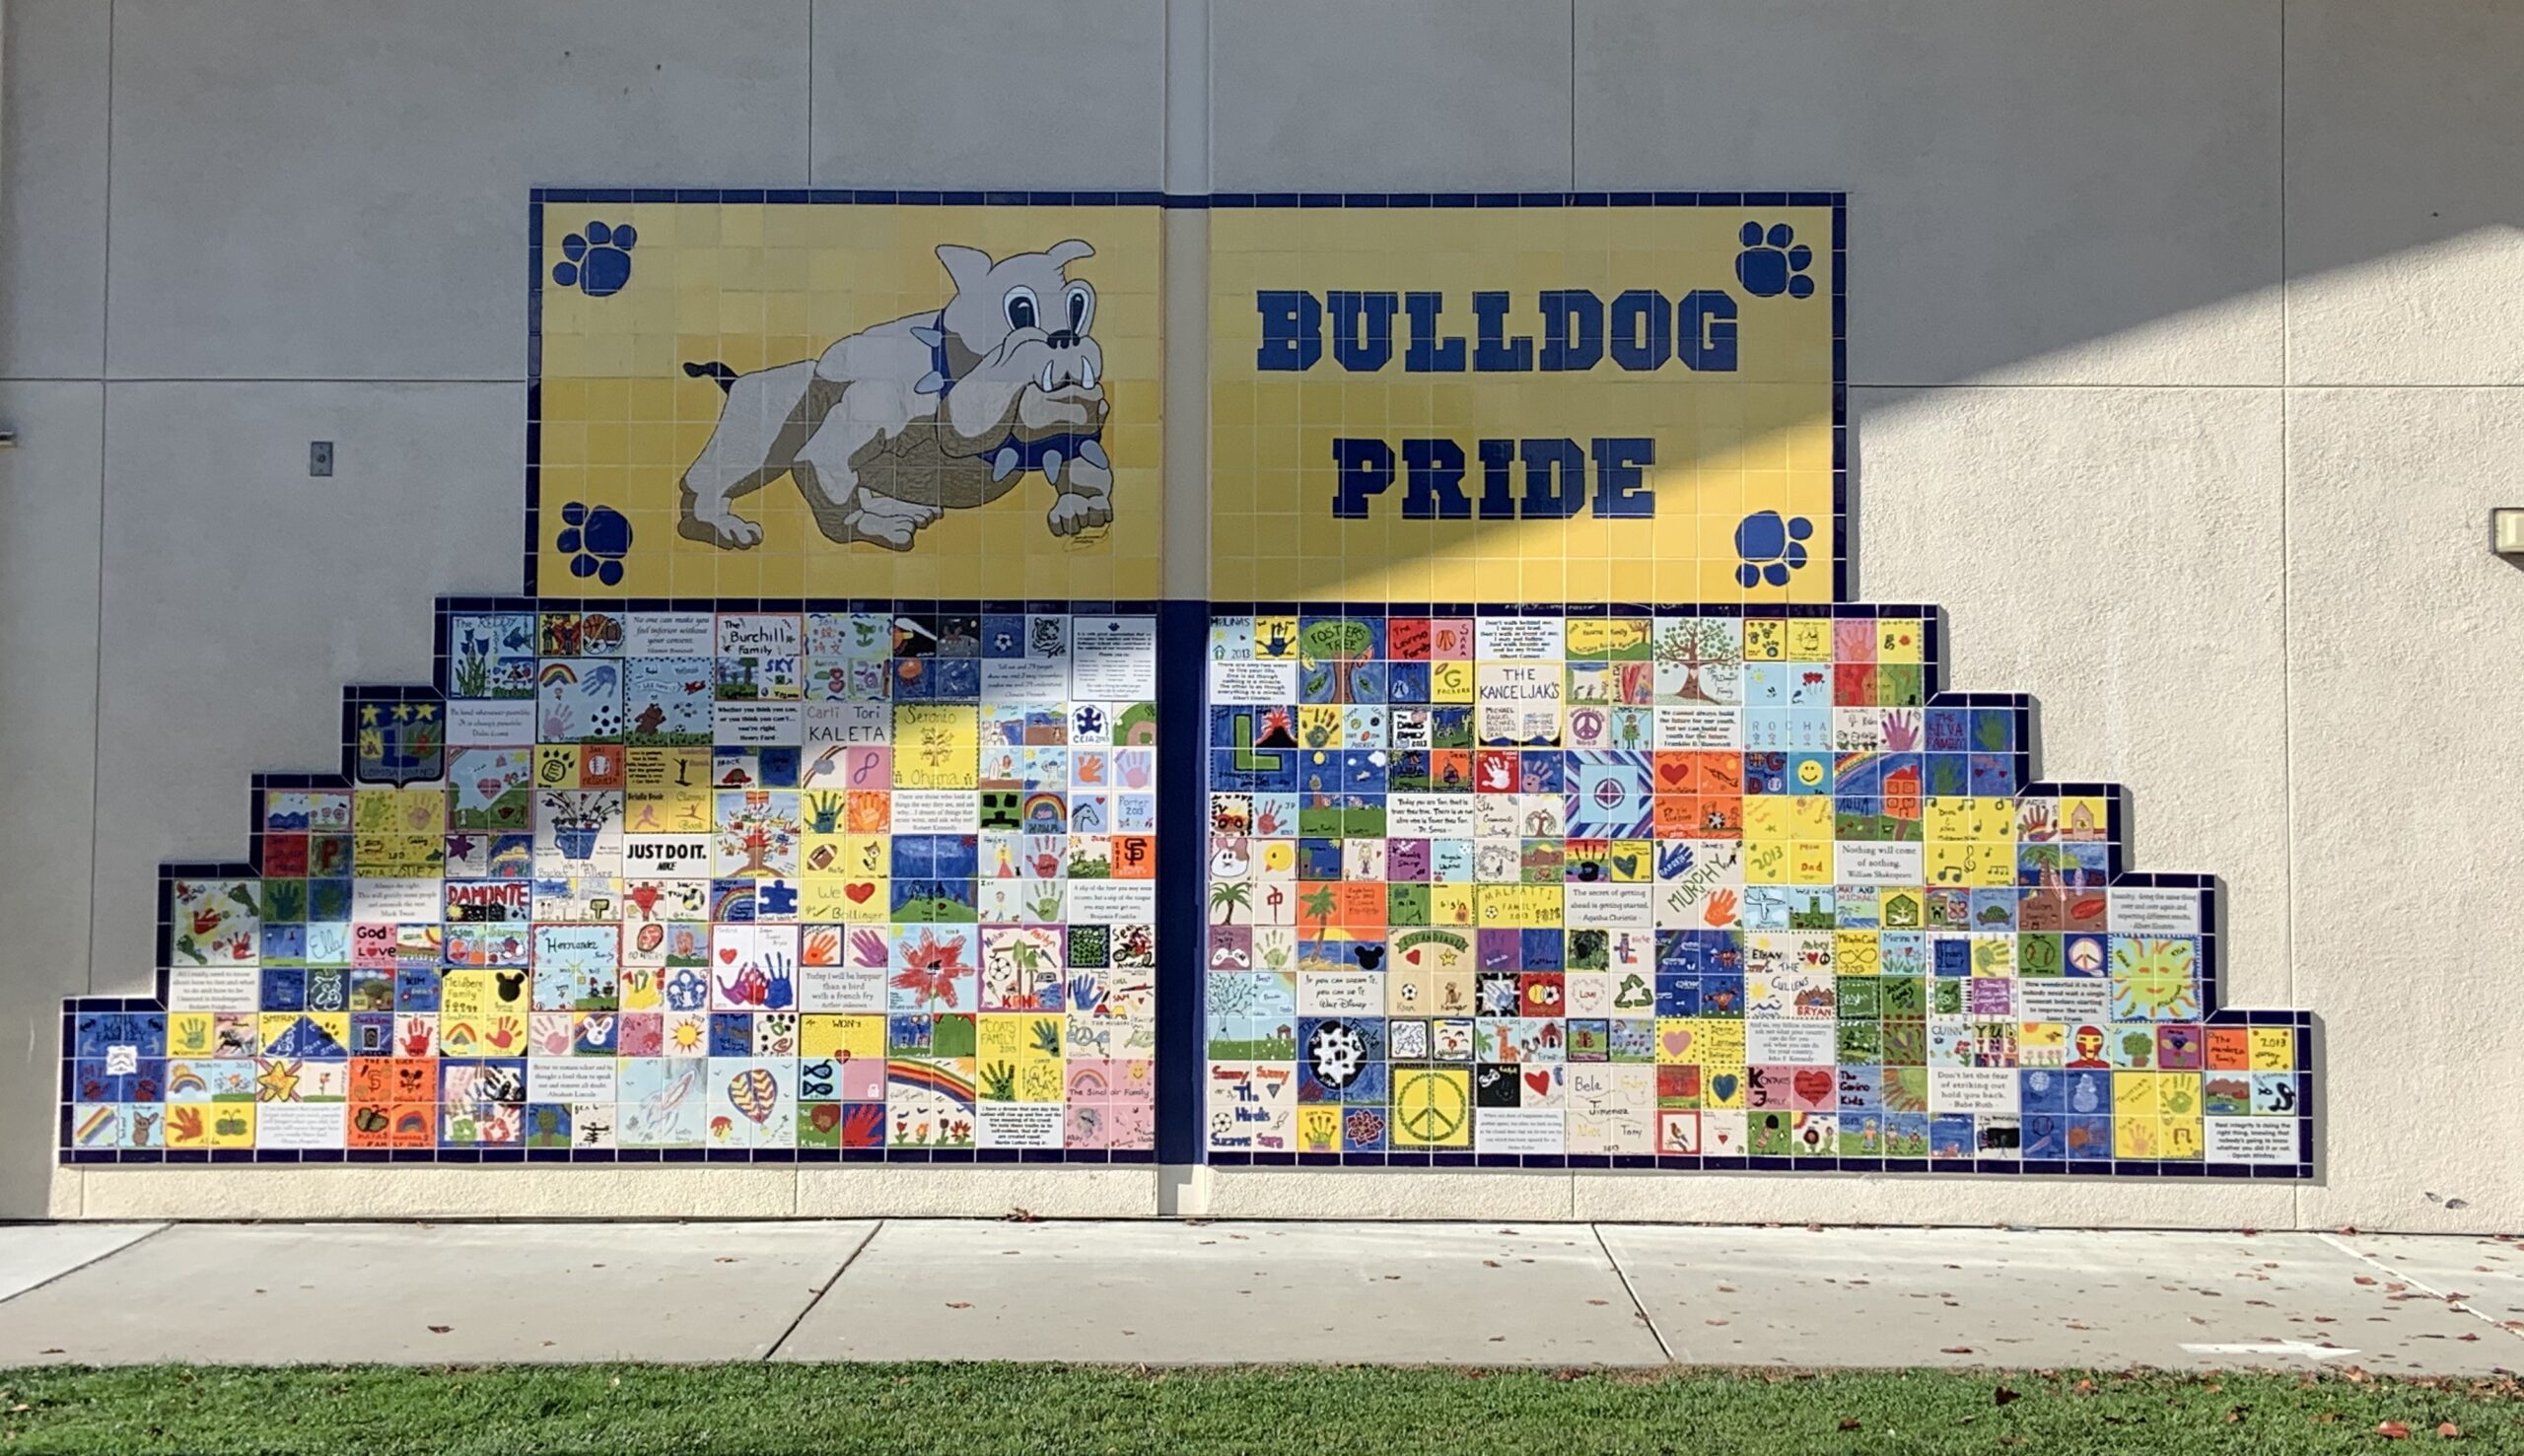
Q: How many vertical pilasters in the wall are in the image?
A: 1